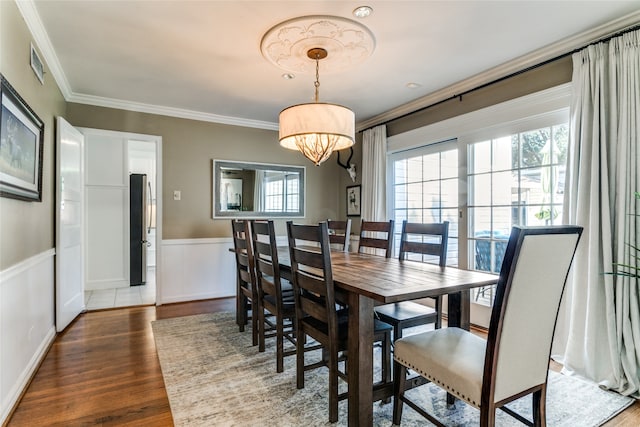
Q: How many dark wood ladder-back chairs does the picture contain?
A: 6